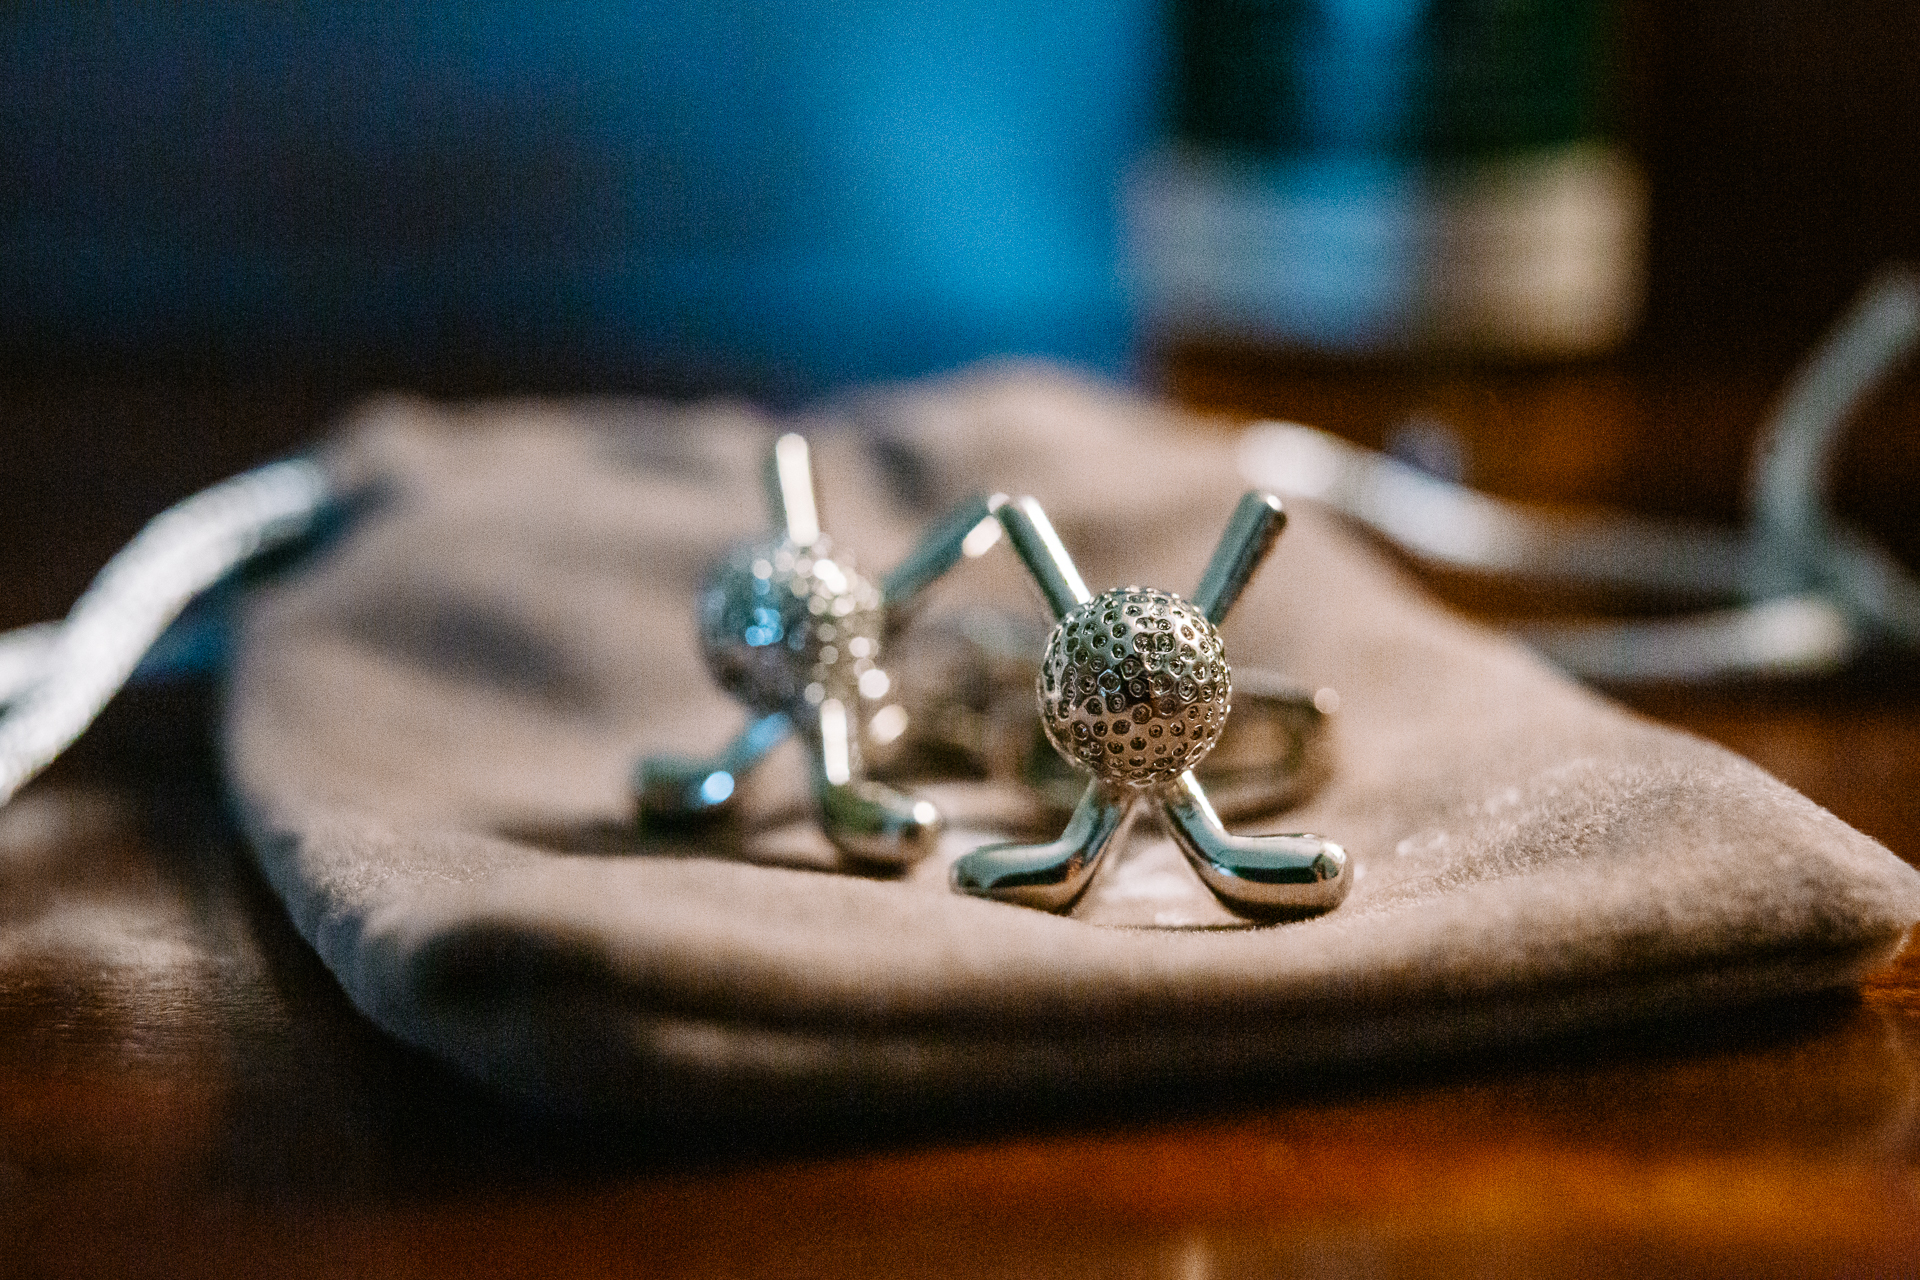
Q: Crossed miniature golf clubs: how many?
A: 4